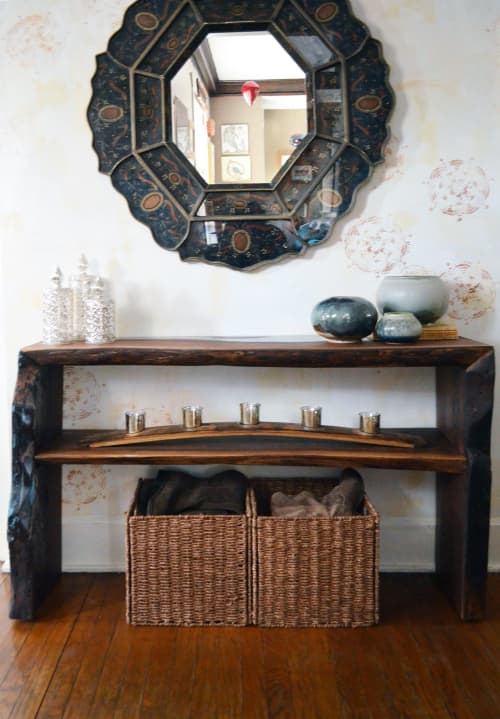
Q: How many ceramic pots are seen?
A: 3